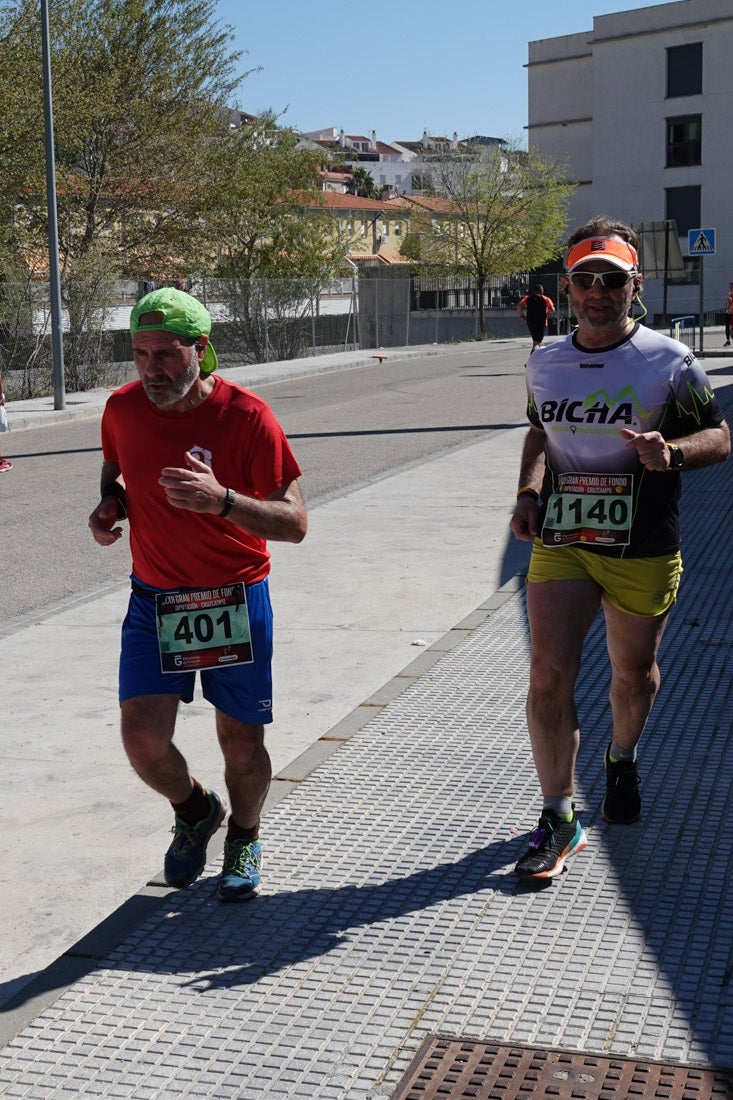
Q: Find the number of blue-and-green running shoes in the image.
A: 2